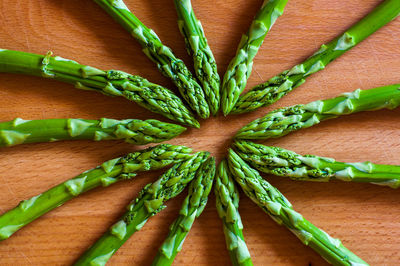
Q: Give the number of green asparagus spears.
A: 13